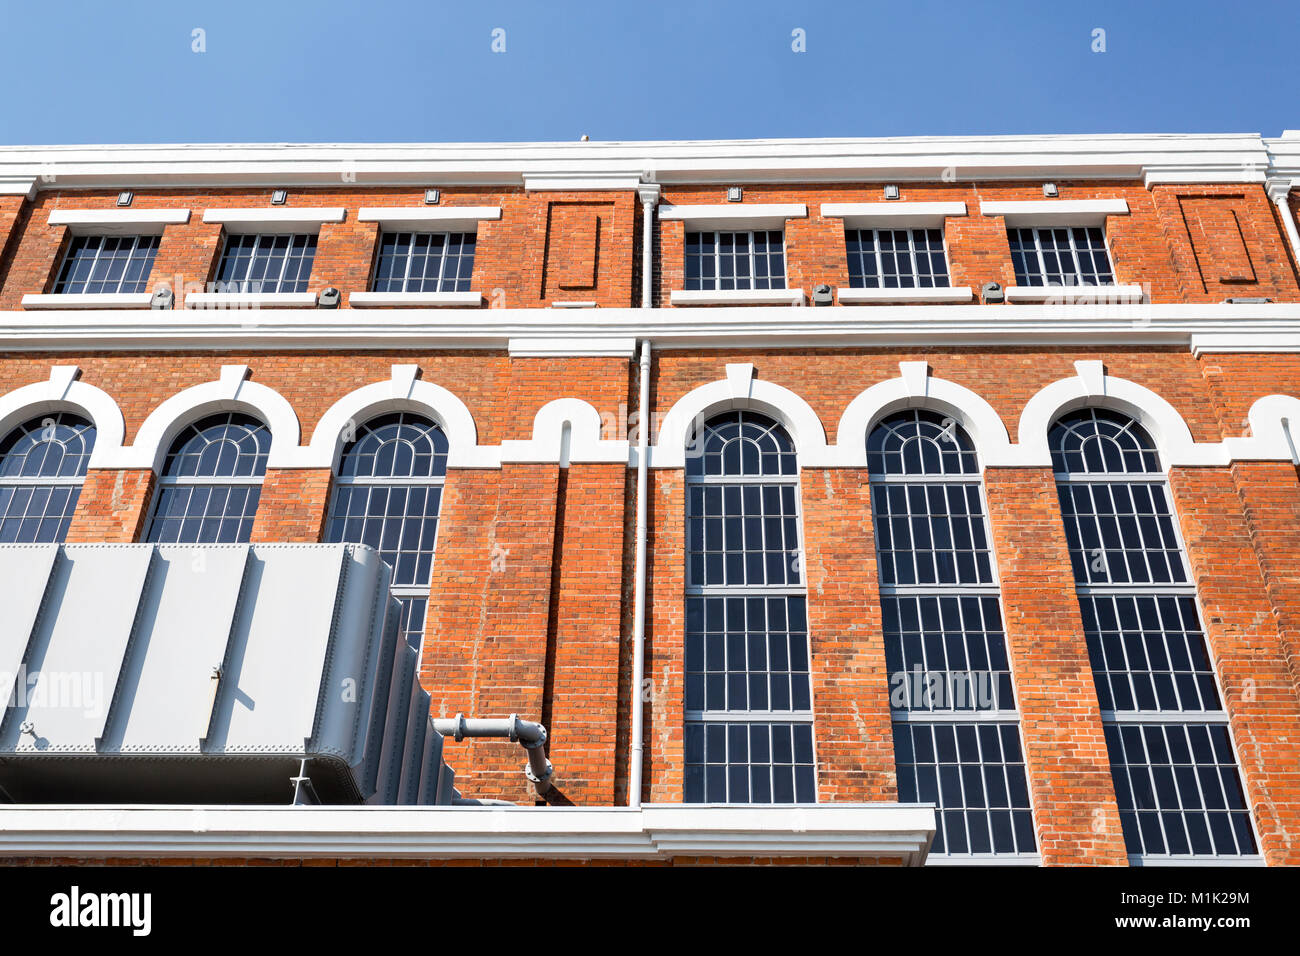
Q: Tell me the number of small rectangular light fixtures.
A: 6